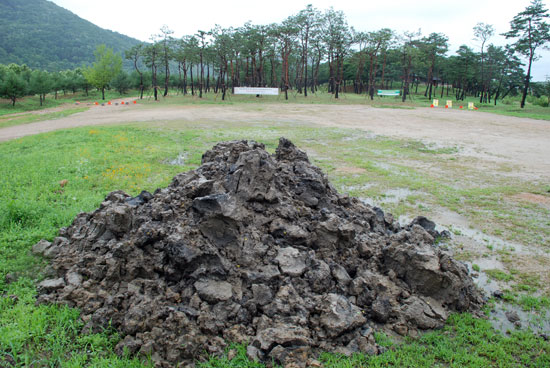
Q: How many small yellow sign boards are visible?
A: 3